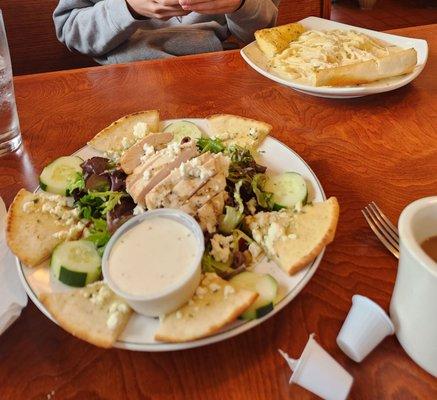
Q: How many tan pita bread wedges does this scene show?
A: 6